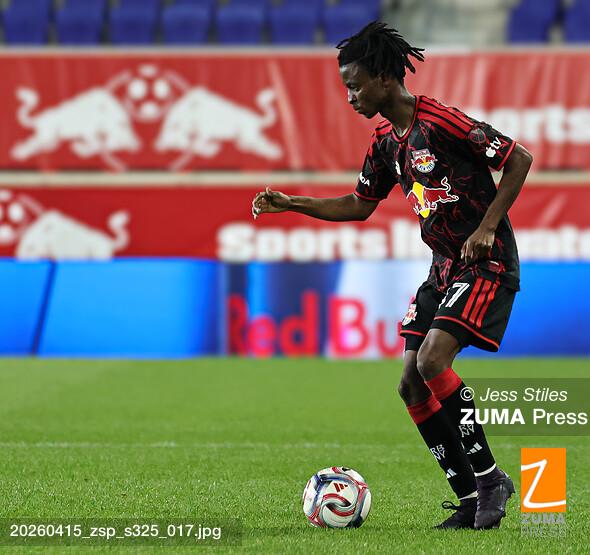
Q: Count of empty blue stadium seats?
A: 9